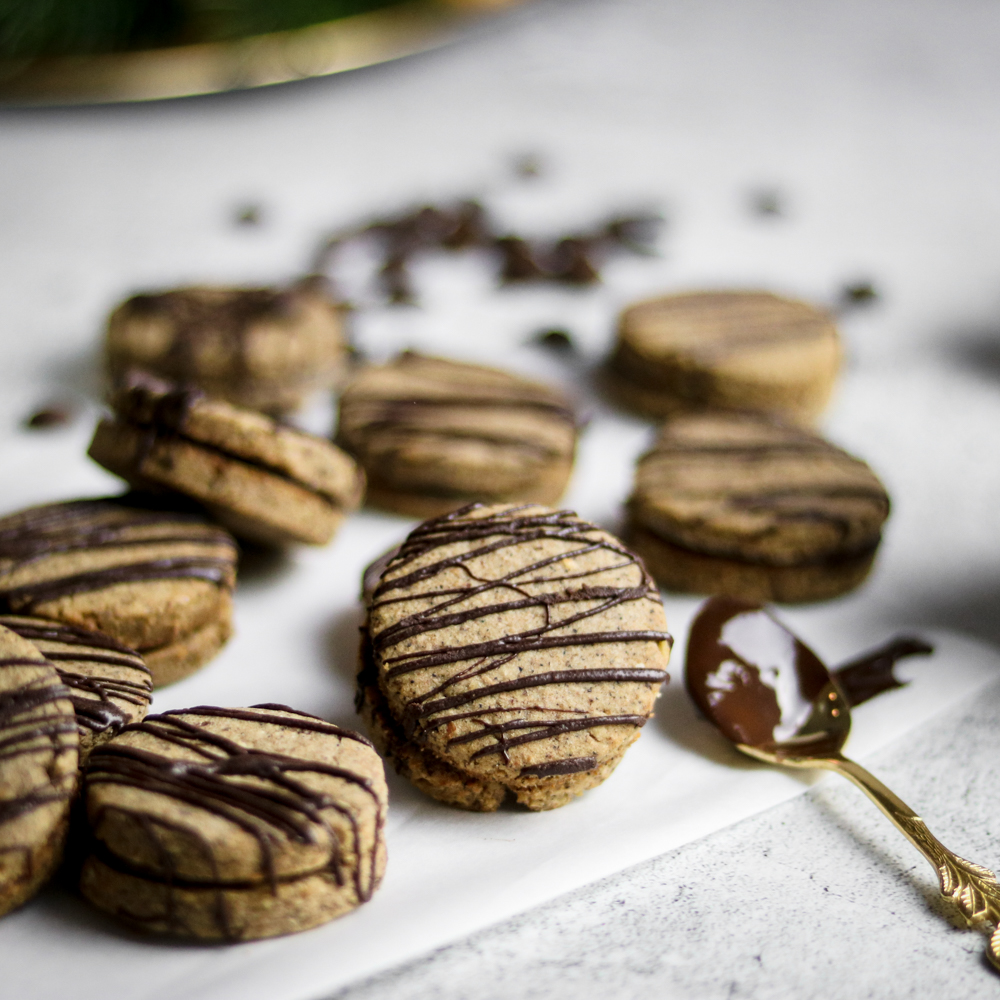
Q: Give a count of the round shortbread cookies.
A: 10